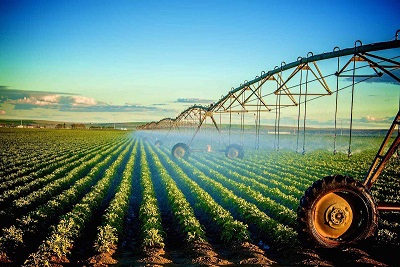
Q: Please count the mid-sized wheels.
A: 2